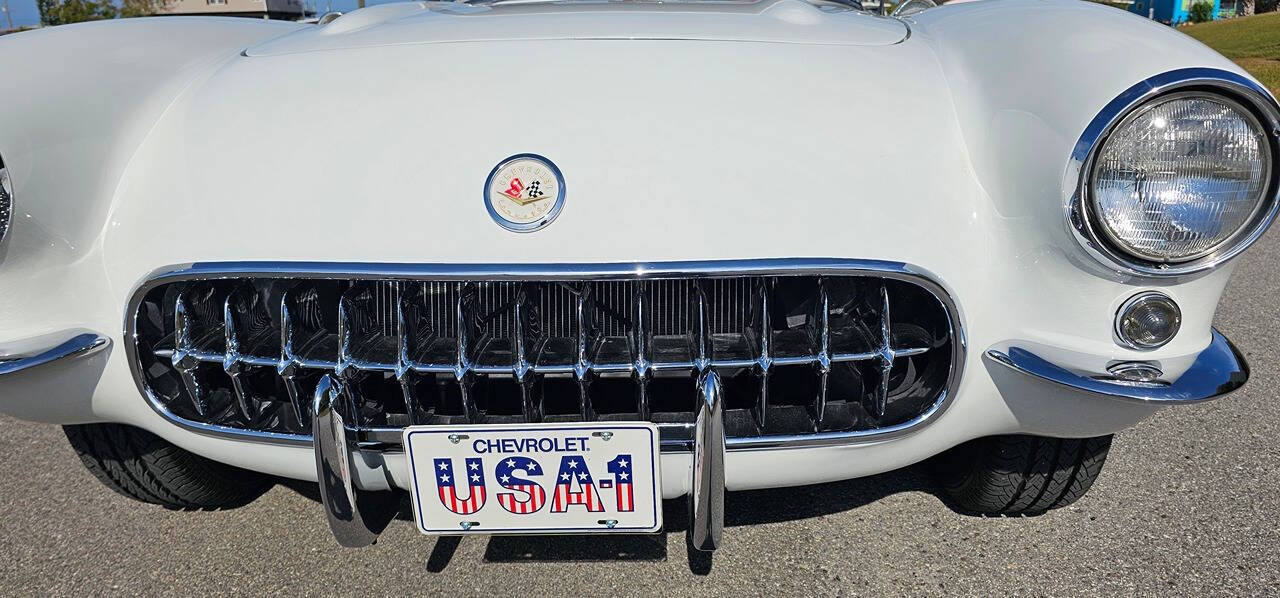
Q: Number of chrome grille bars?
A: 13